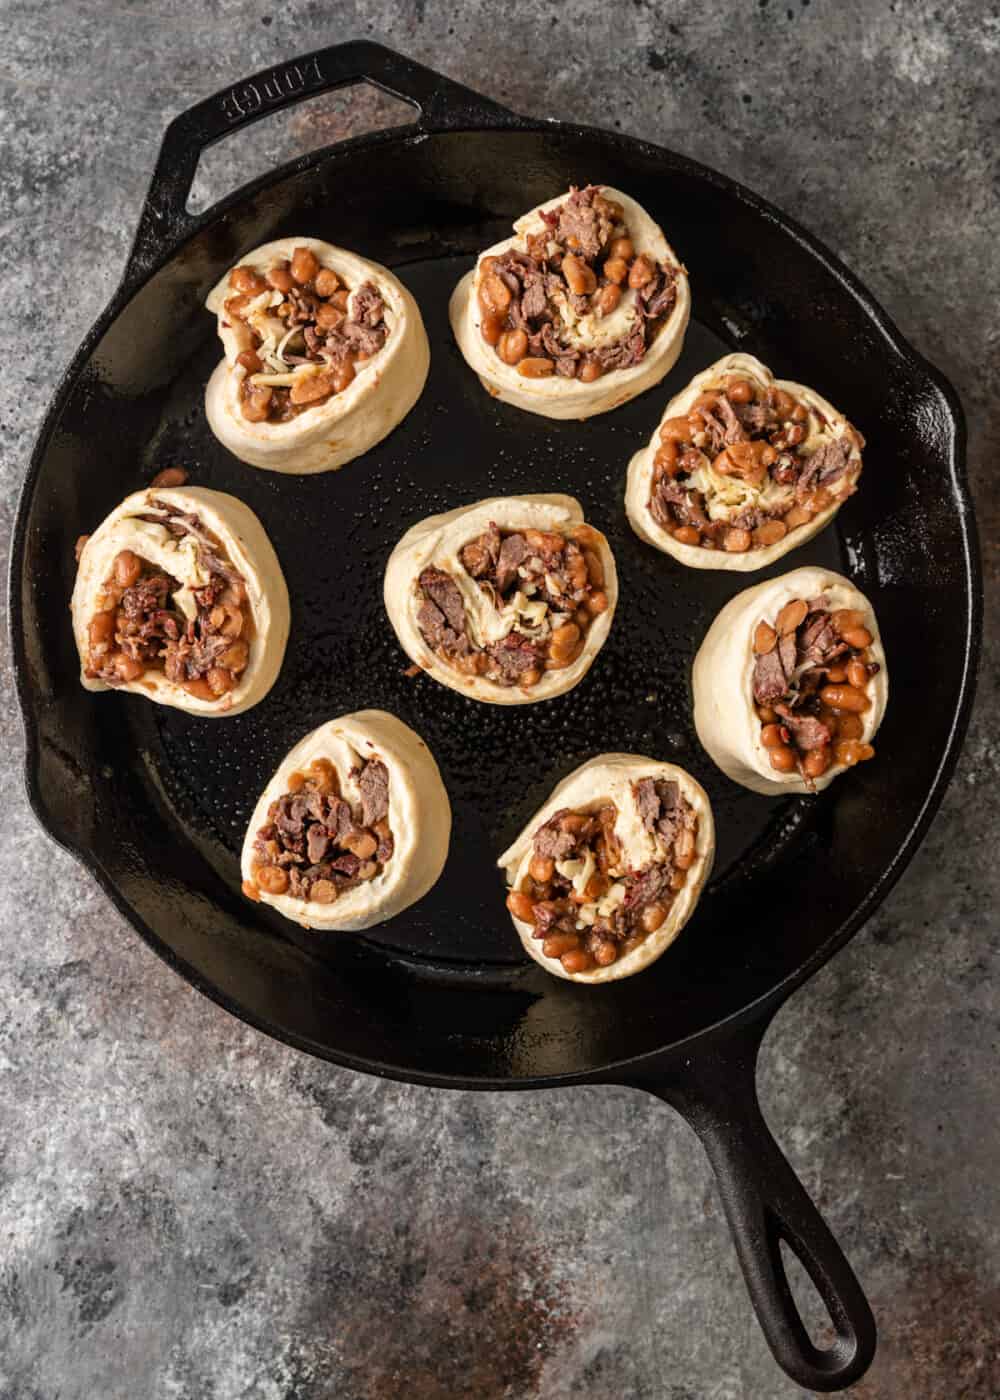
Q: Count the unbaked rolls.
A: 8